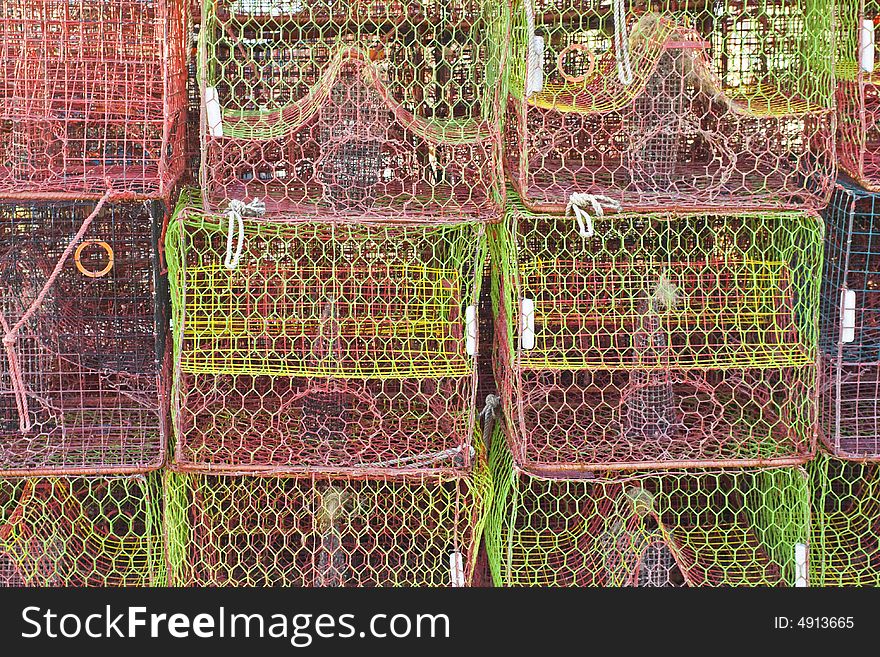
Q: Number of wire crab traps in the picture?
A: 12